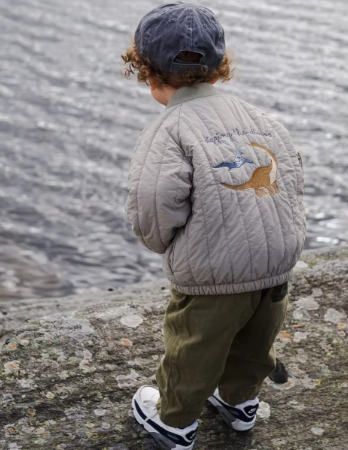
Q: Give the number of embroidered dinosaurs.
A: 2